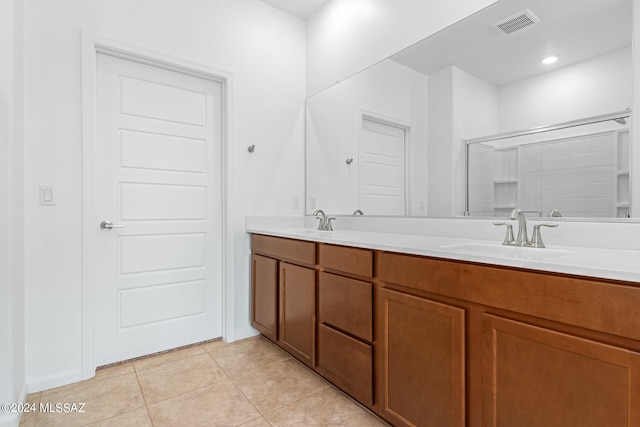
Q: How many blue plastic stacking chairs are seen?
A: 0